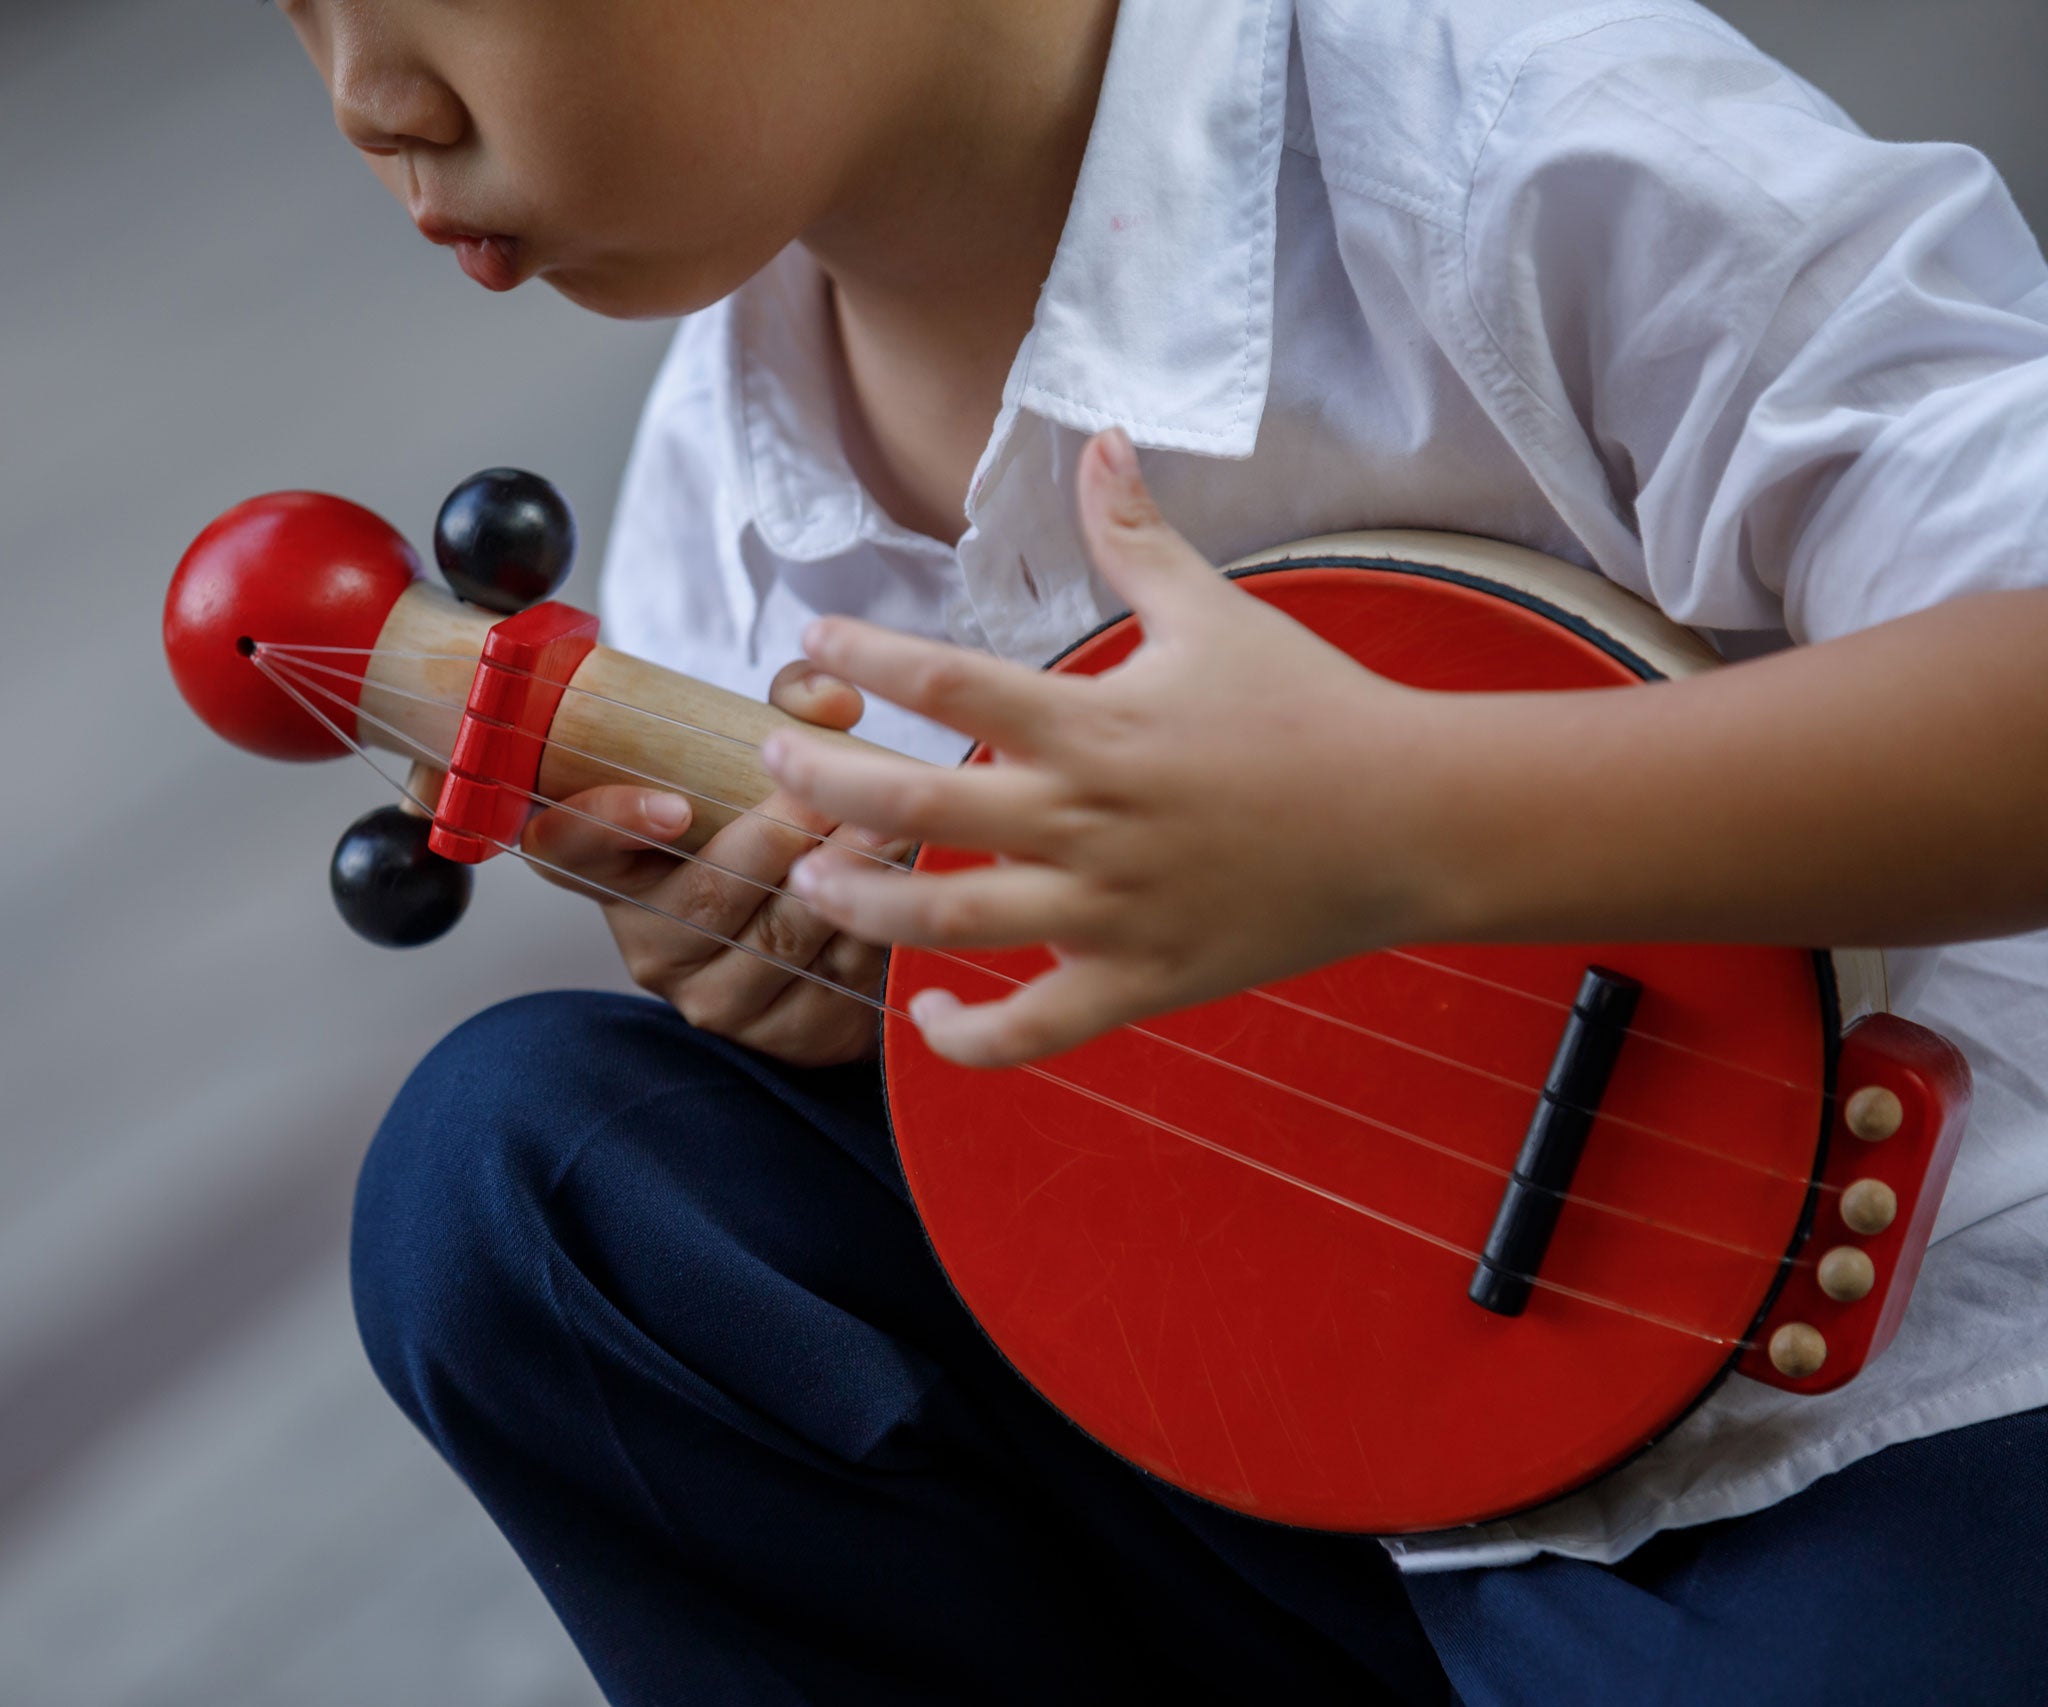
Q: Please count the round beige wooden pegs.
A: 4